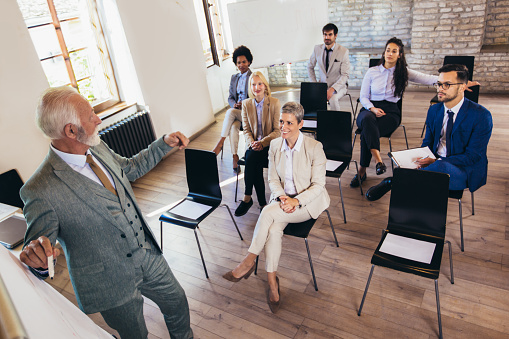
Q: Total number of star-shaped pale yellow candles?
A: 0